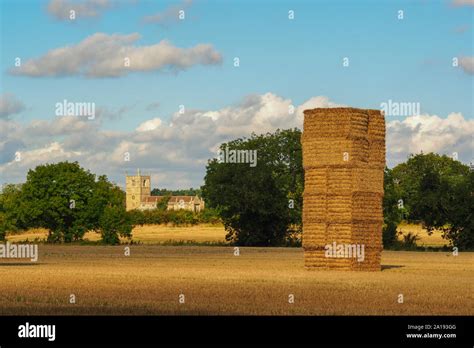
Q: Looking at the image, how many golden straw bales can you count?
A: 12